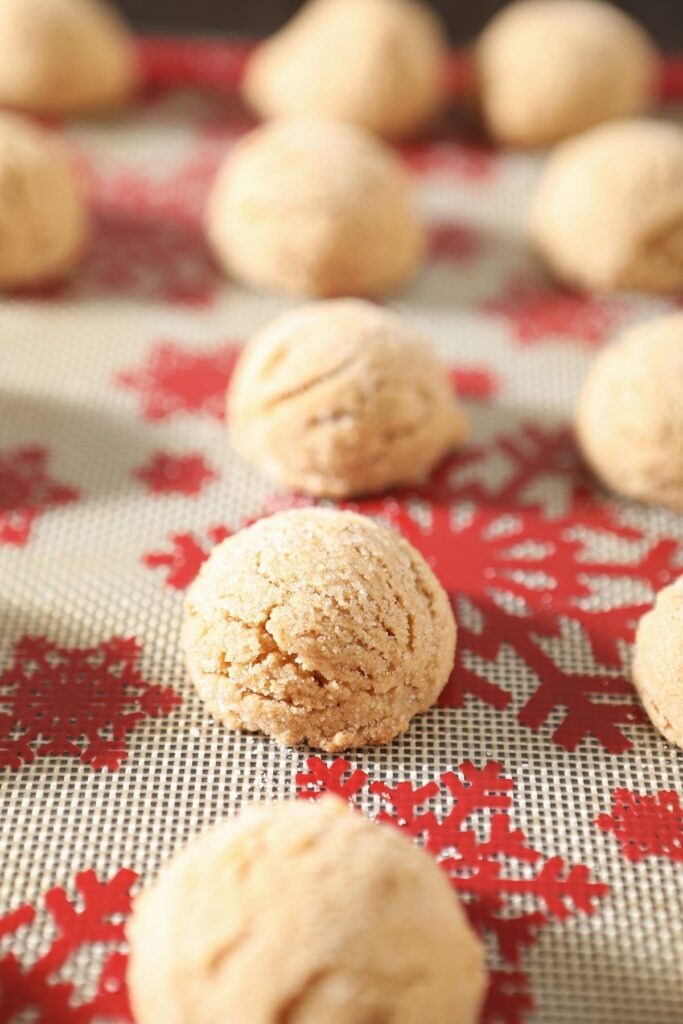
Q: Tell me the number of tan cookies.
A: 11